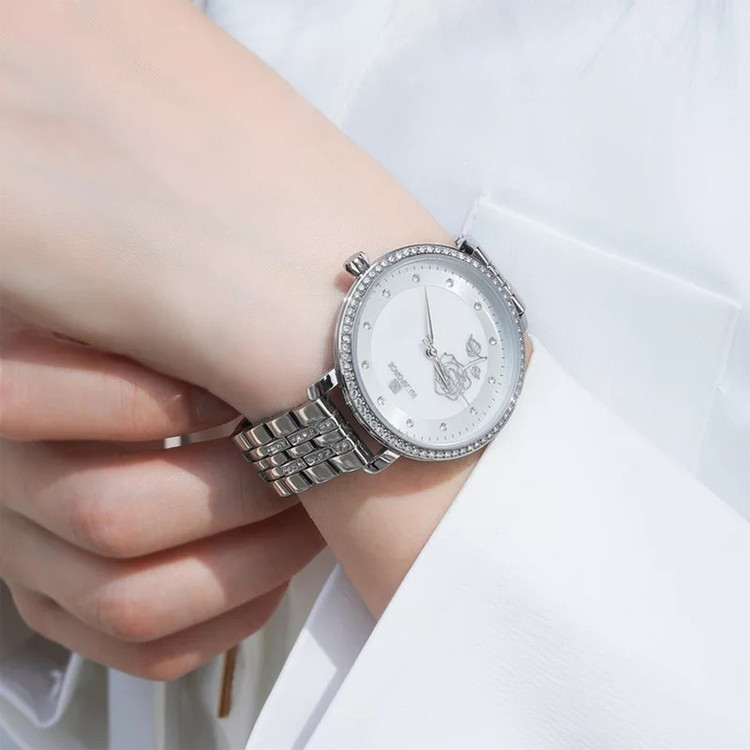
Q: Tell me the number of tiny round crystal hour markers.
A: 12